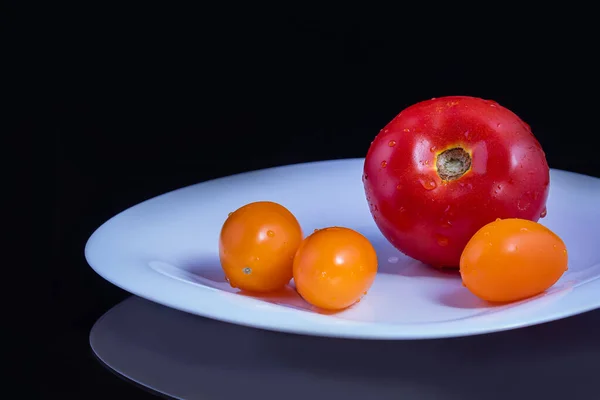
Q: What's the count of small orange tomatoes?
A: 3